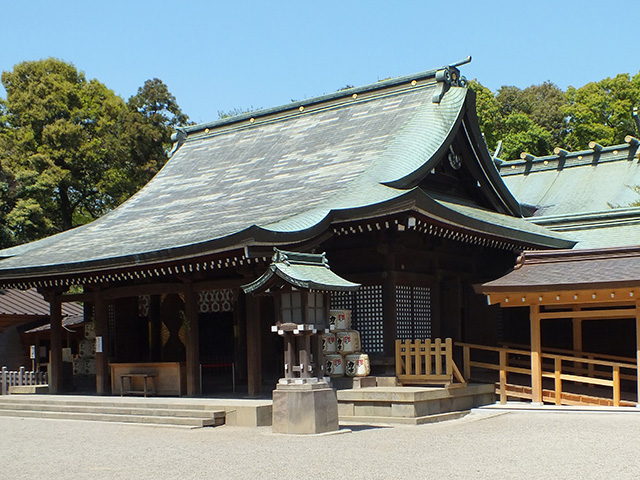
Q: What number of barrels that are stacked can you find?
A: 5